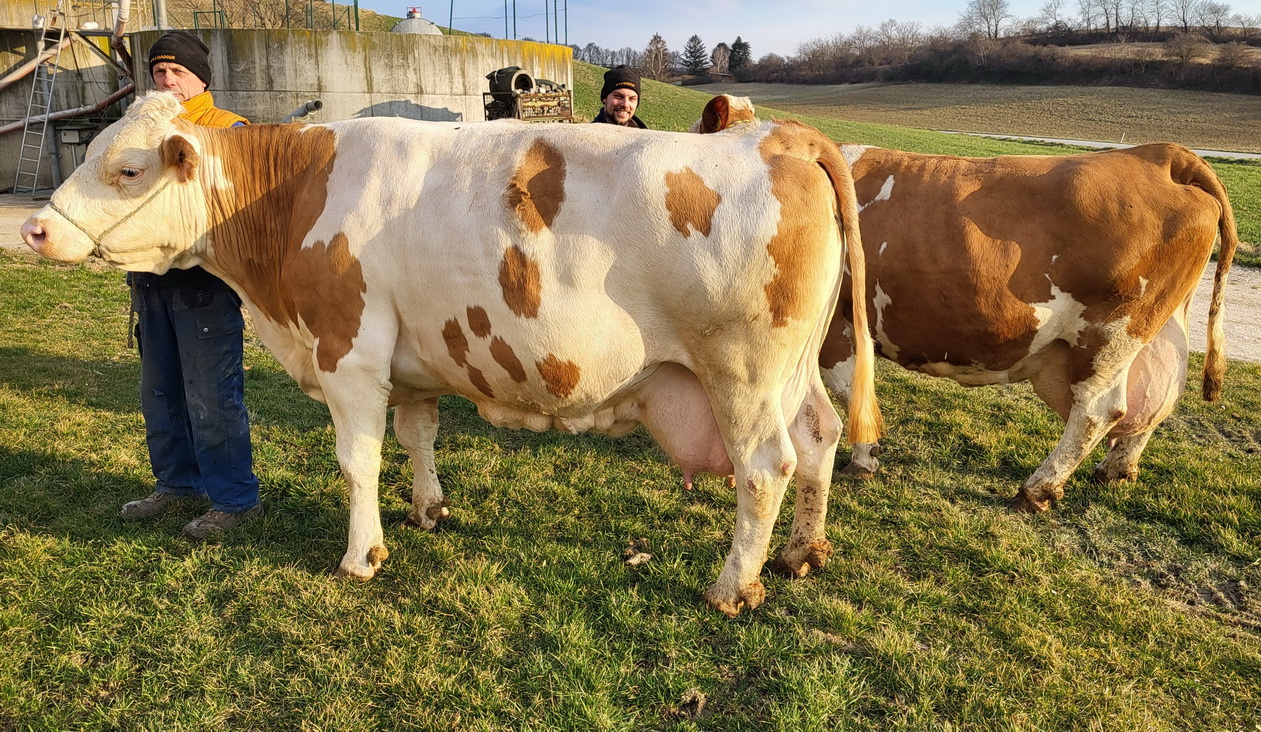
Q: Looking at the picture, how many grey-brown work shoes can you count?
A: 2